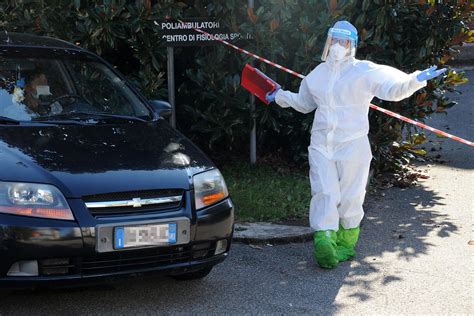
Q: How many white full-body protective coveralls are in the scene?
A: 1